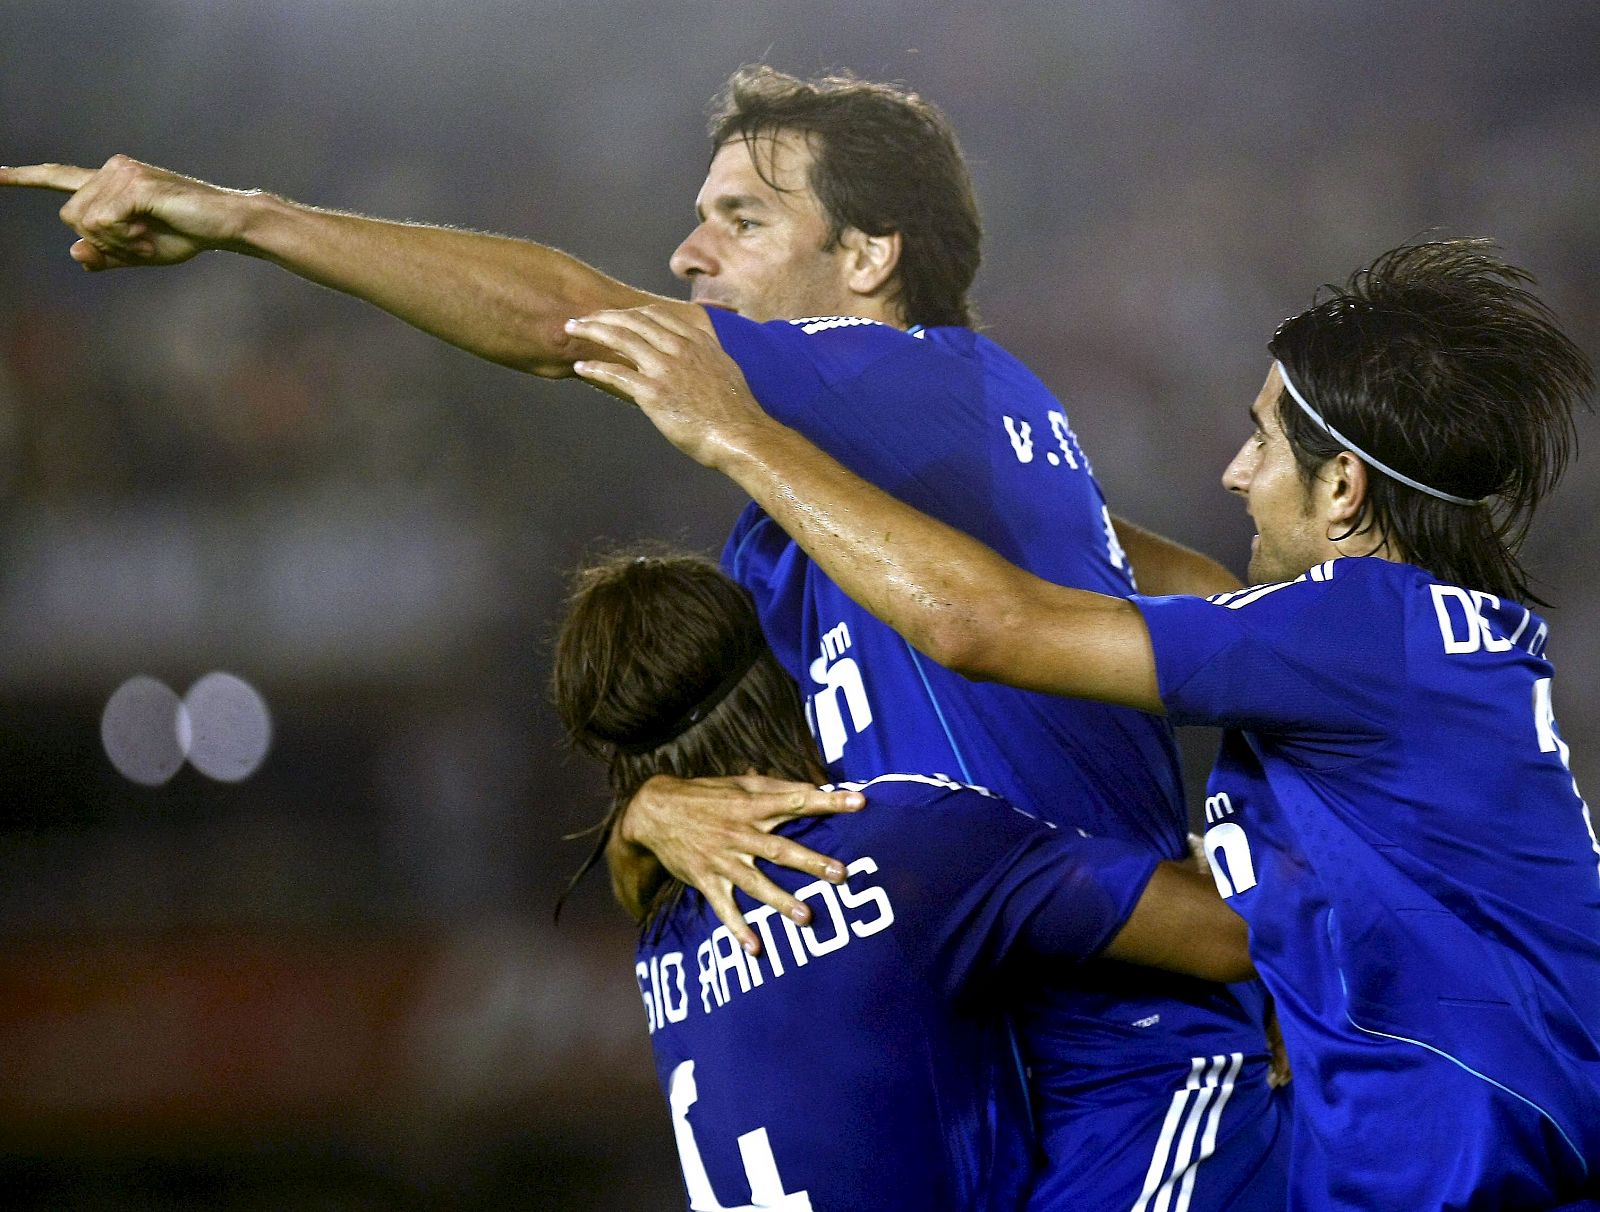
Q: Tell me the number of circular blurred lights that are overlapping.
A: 2